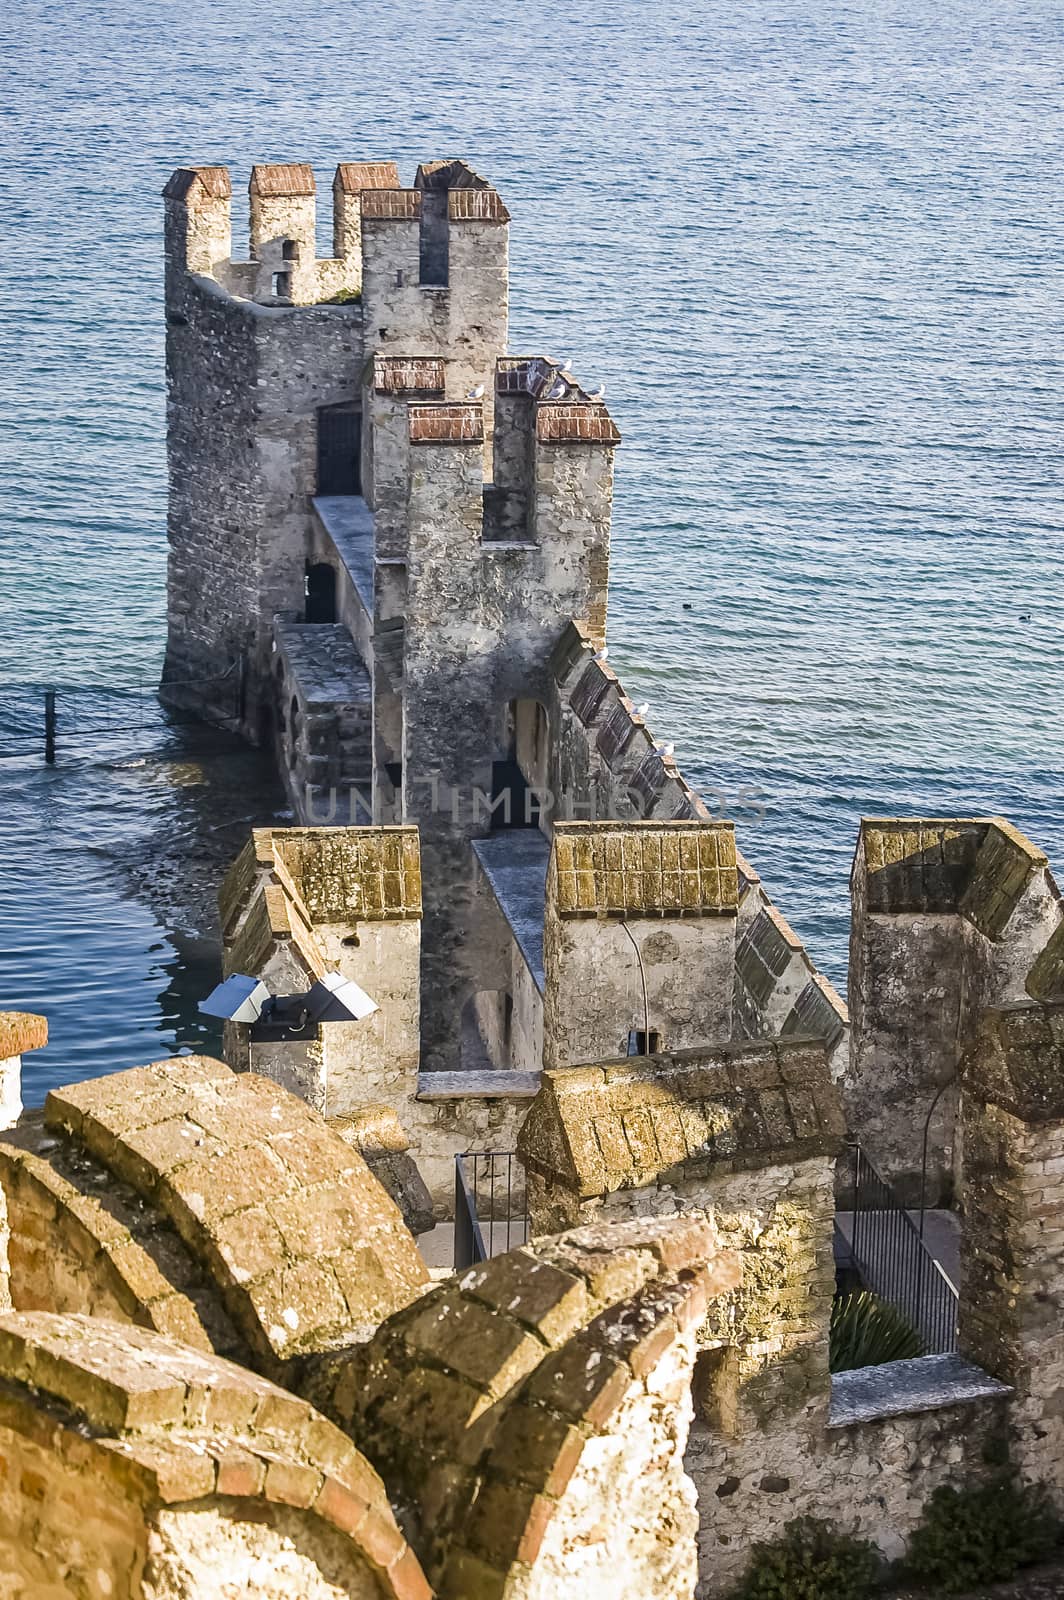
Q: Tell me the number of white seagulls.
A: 7